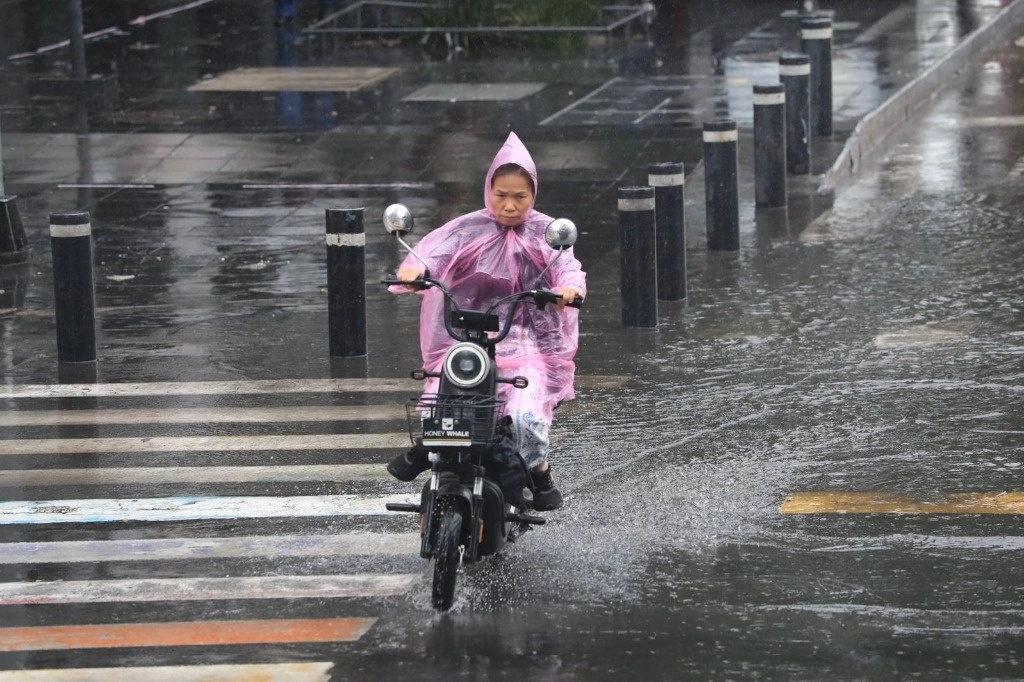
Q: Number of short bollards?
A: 8